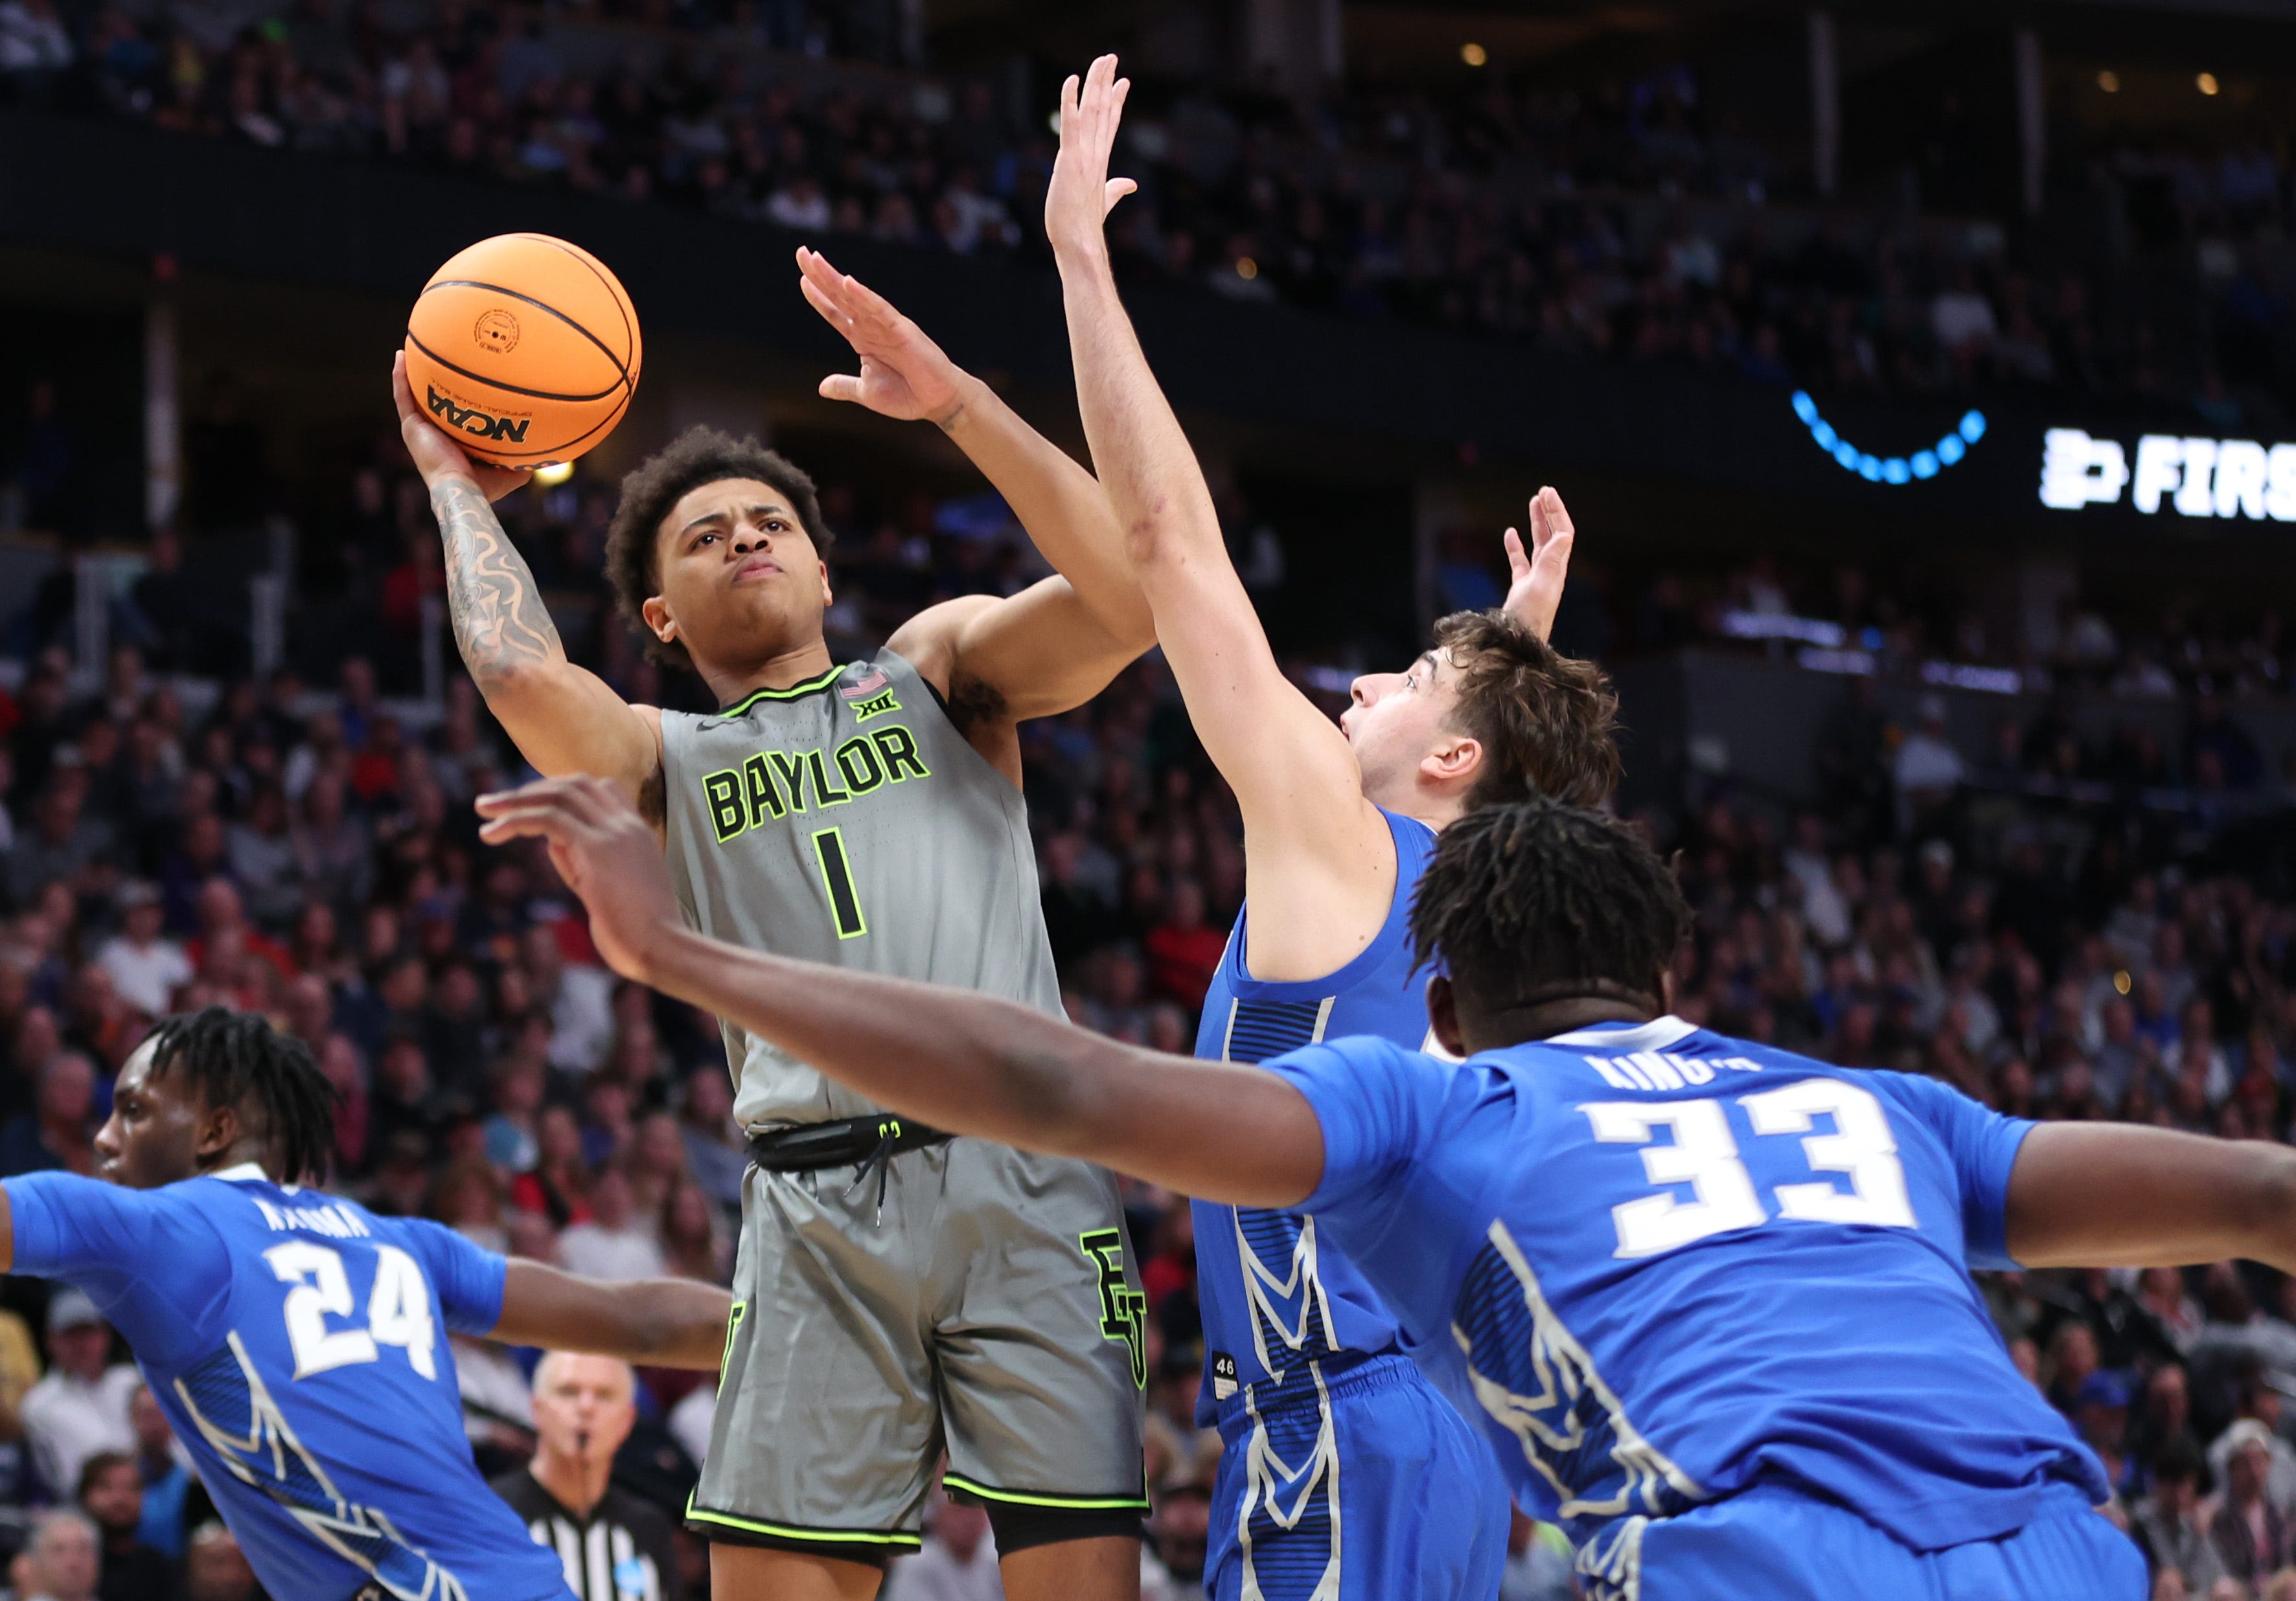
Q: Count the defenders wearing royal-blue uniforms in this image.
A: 3